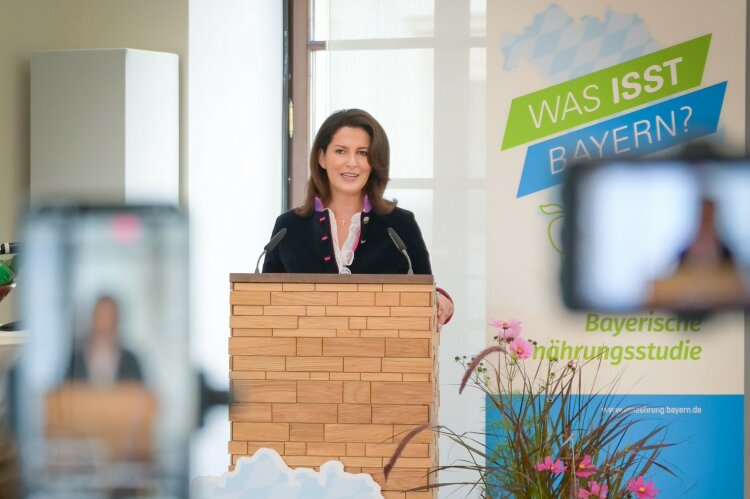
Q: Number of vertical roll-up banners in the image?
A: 1